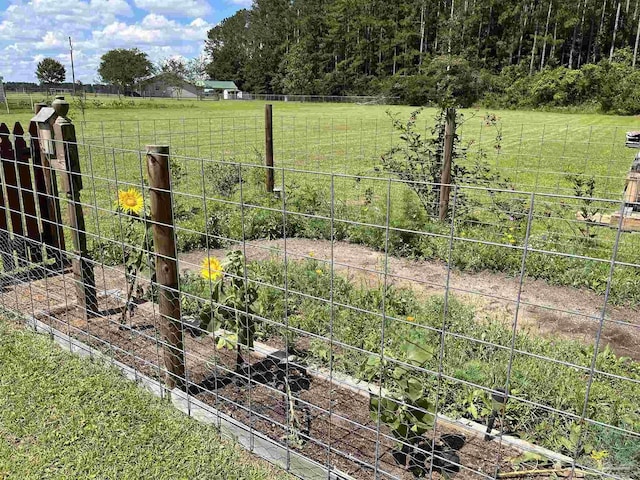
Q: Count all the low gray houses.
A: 1